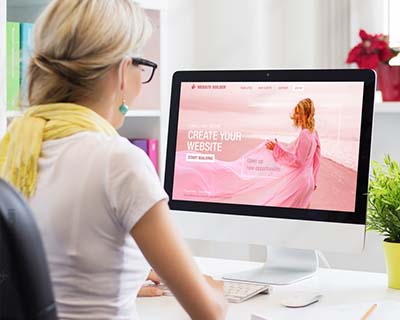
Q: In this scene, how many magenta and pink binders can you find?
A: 2